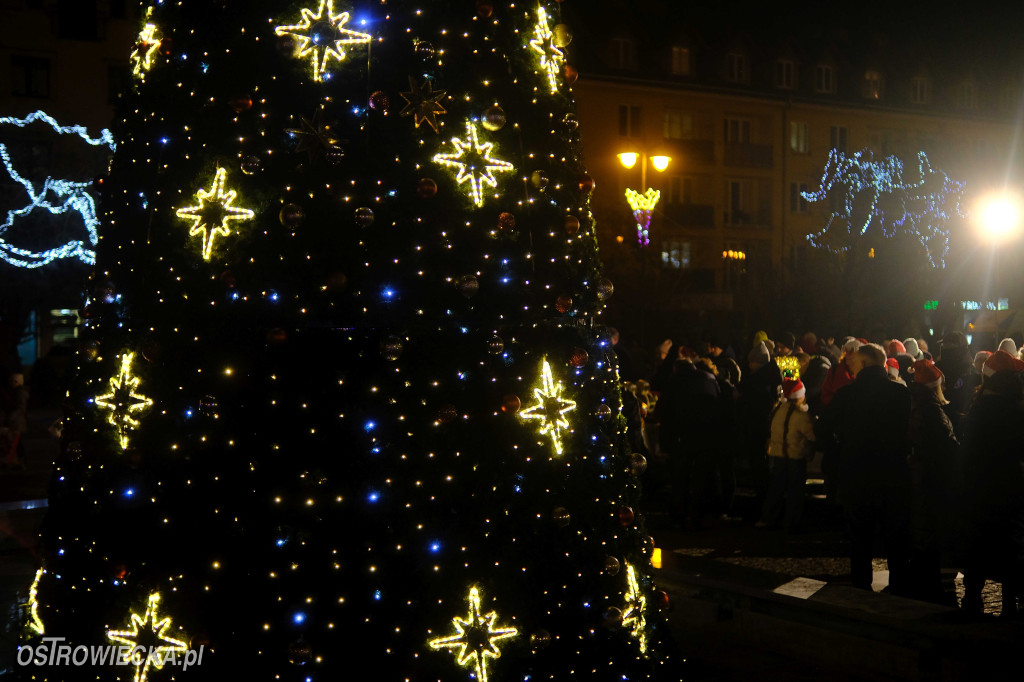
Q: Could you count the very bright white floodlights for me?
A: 1